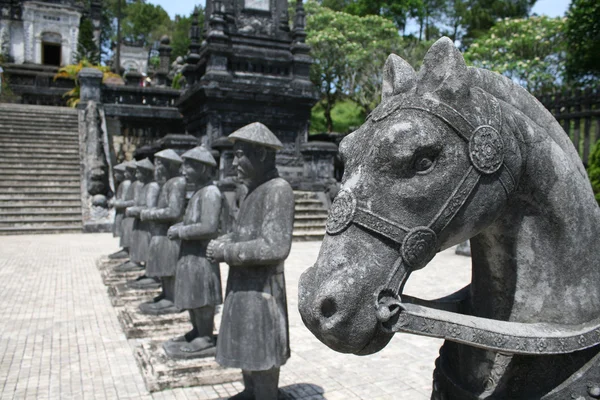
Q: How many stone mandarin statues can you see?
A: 6